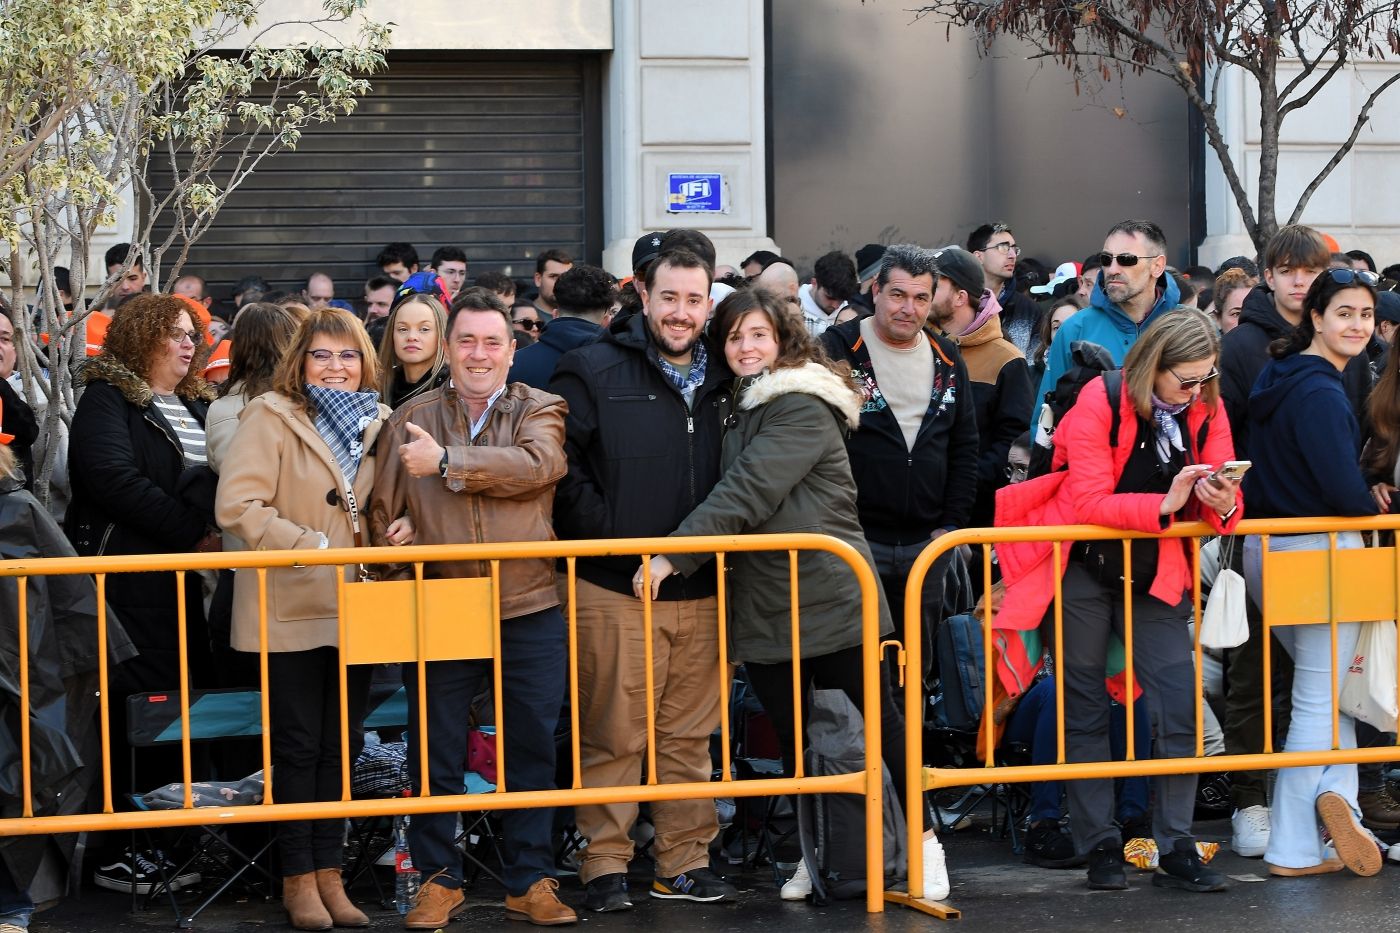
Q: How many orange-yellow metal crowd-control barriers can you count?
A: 2